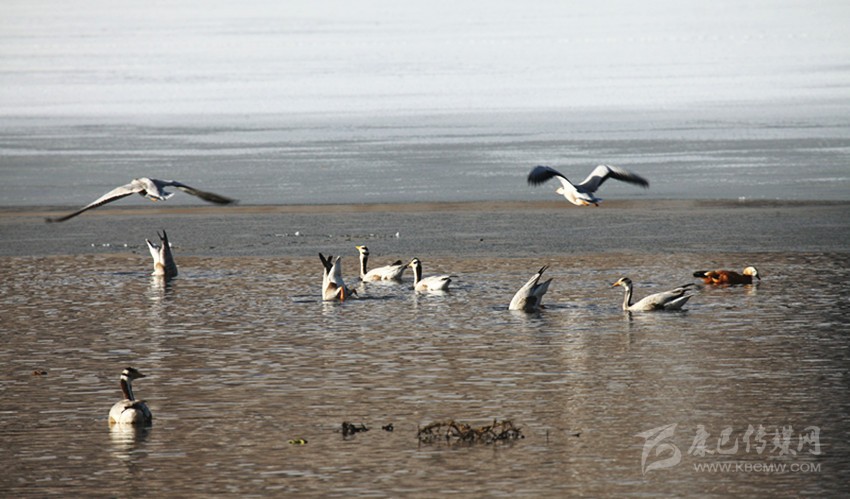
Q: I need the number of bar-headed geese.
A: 9